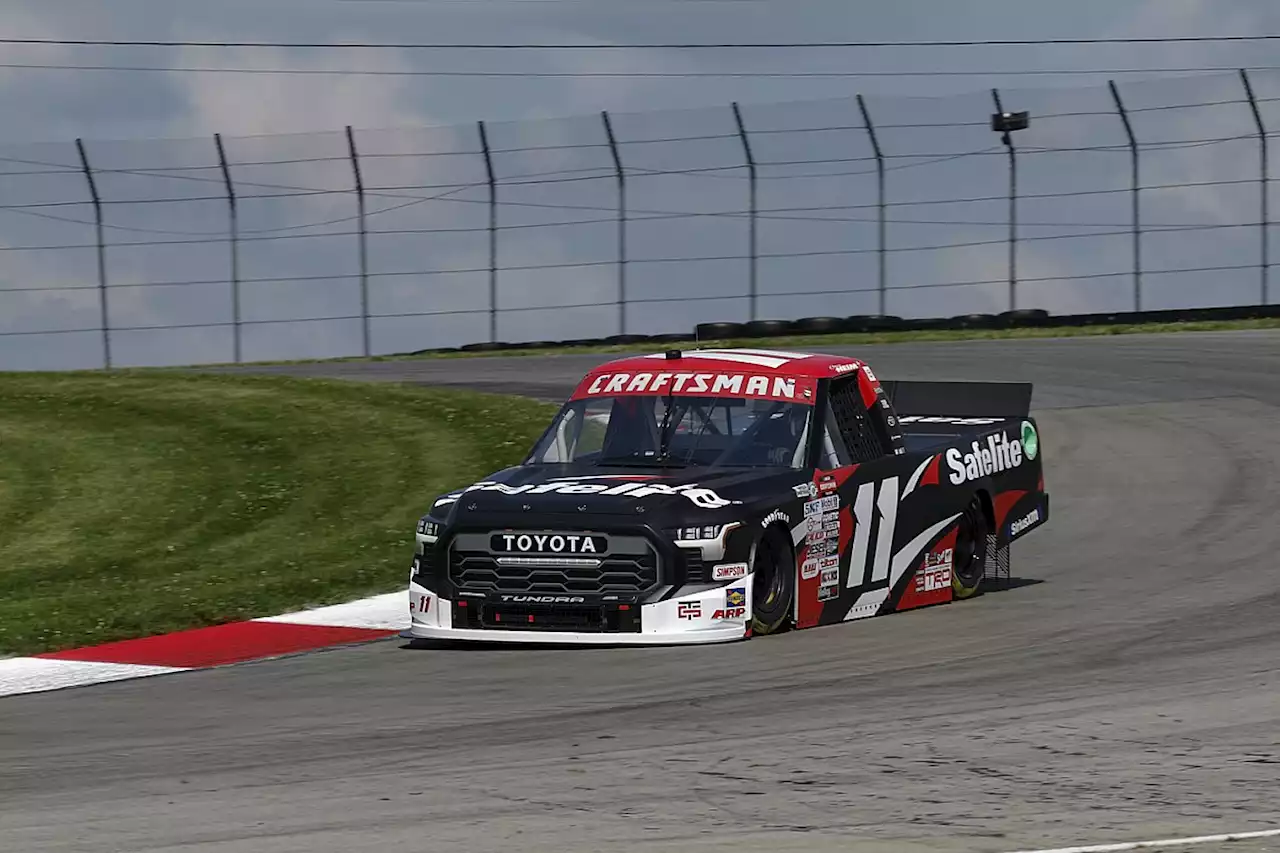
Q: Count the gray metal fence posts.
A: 10